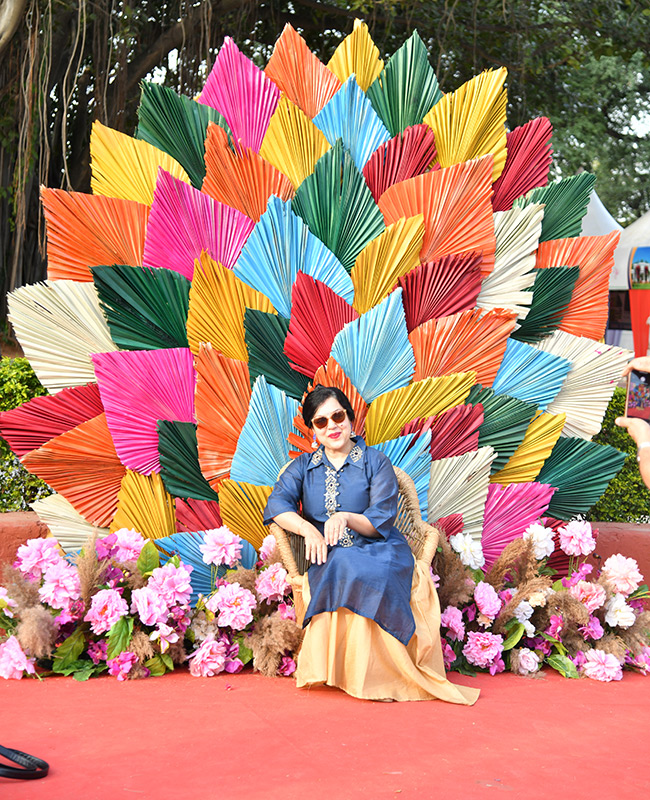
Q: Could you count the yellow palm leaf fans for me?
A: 10